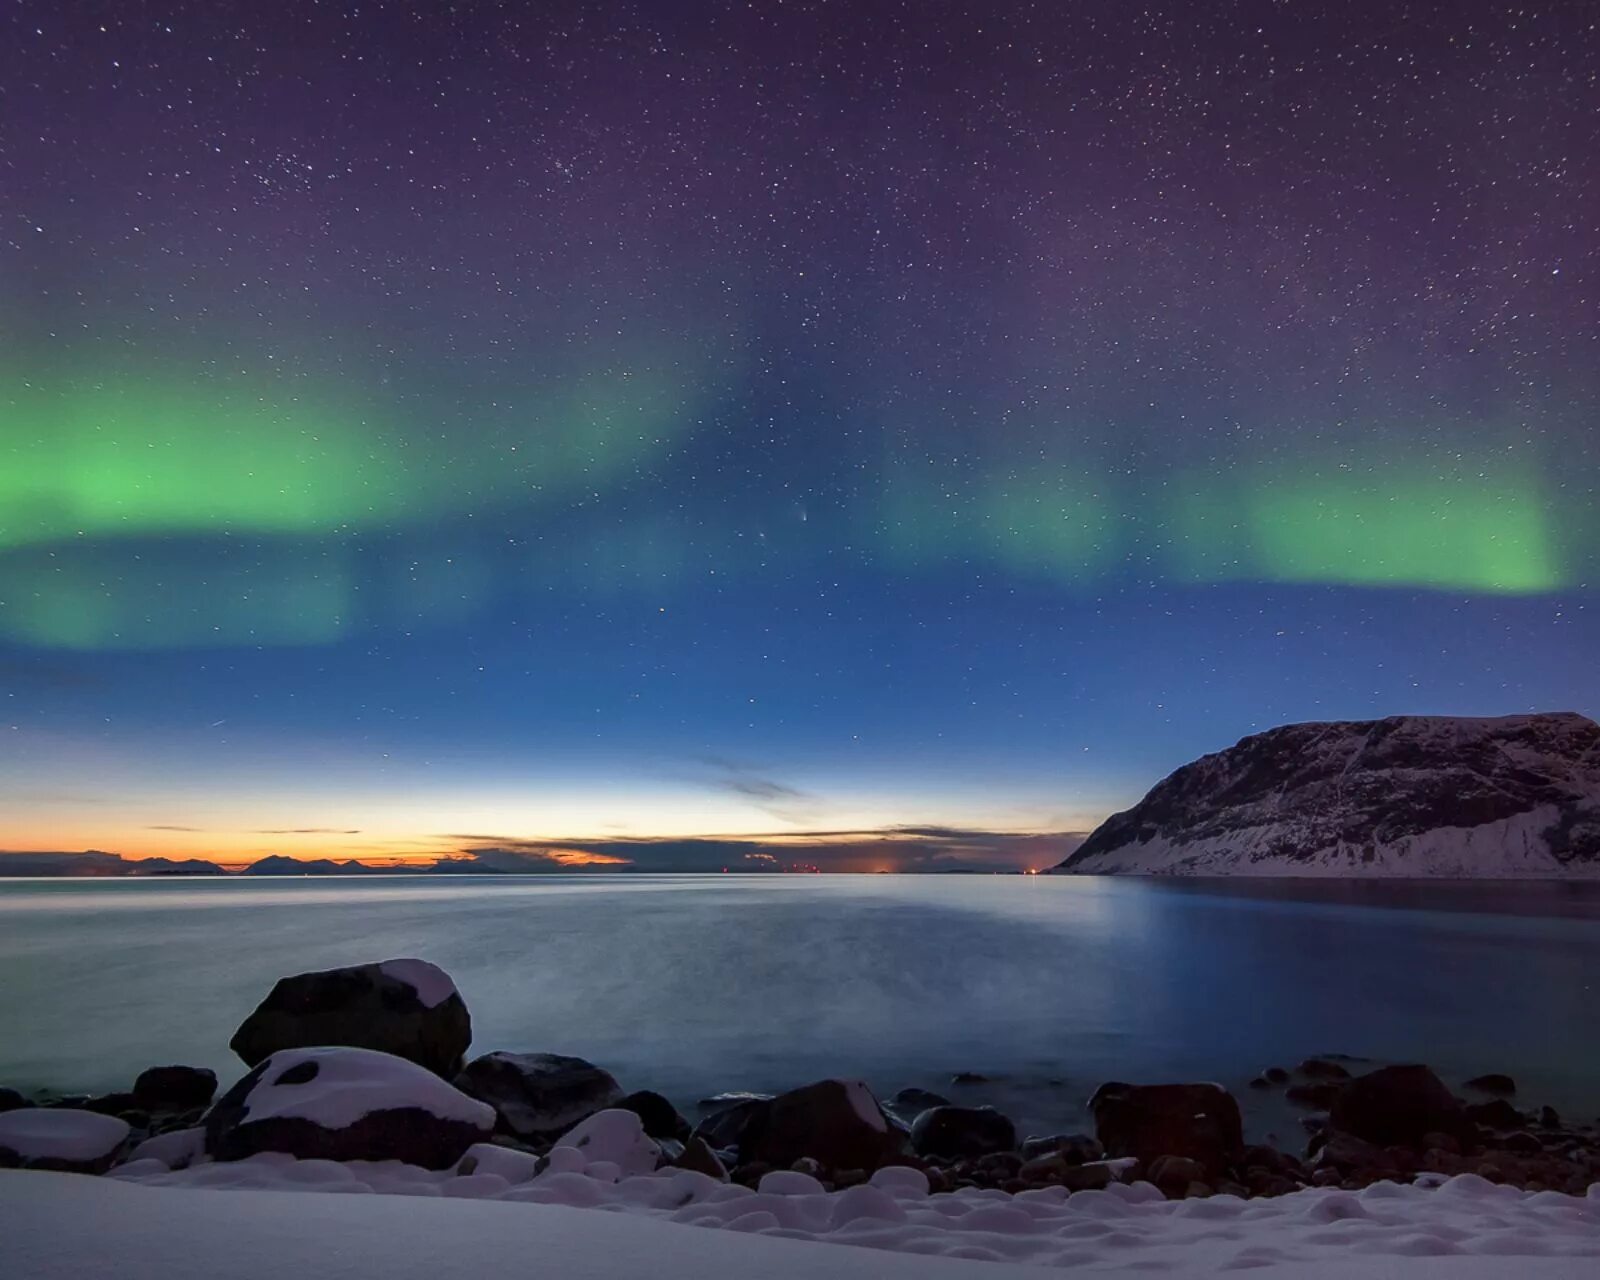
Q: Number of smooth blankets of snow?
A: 1